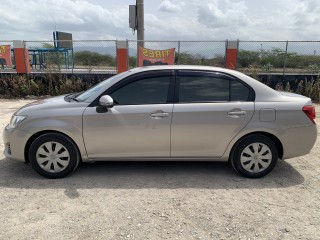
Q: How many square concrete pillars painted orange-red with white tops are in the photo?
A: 3